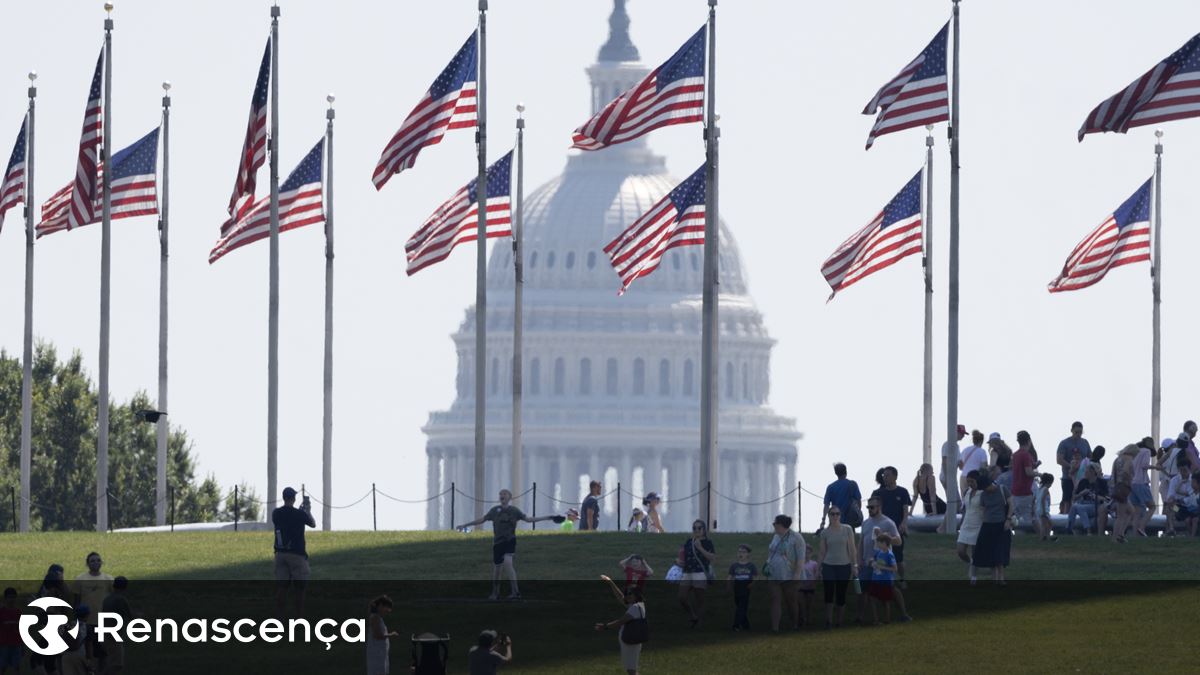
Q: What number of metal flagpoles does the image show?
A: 12